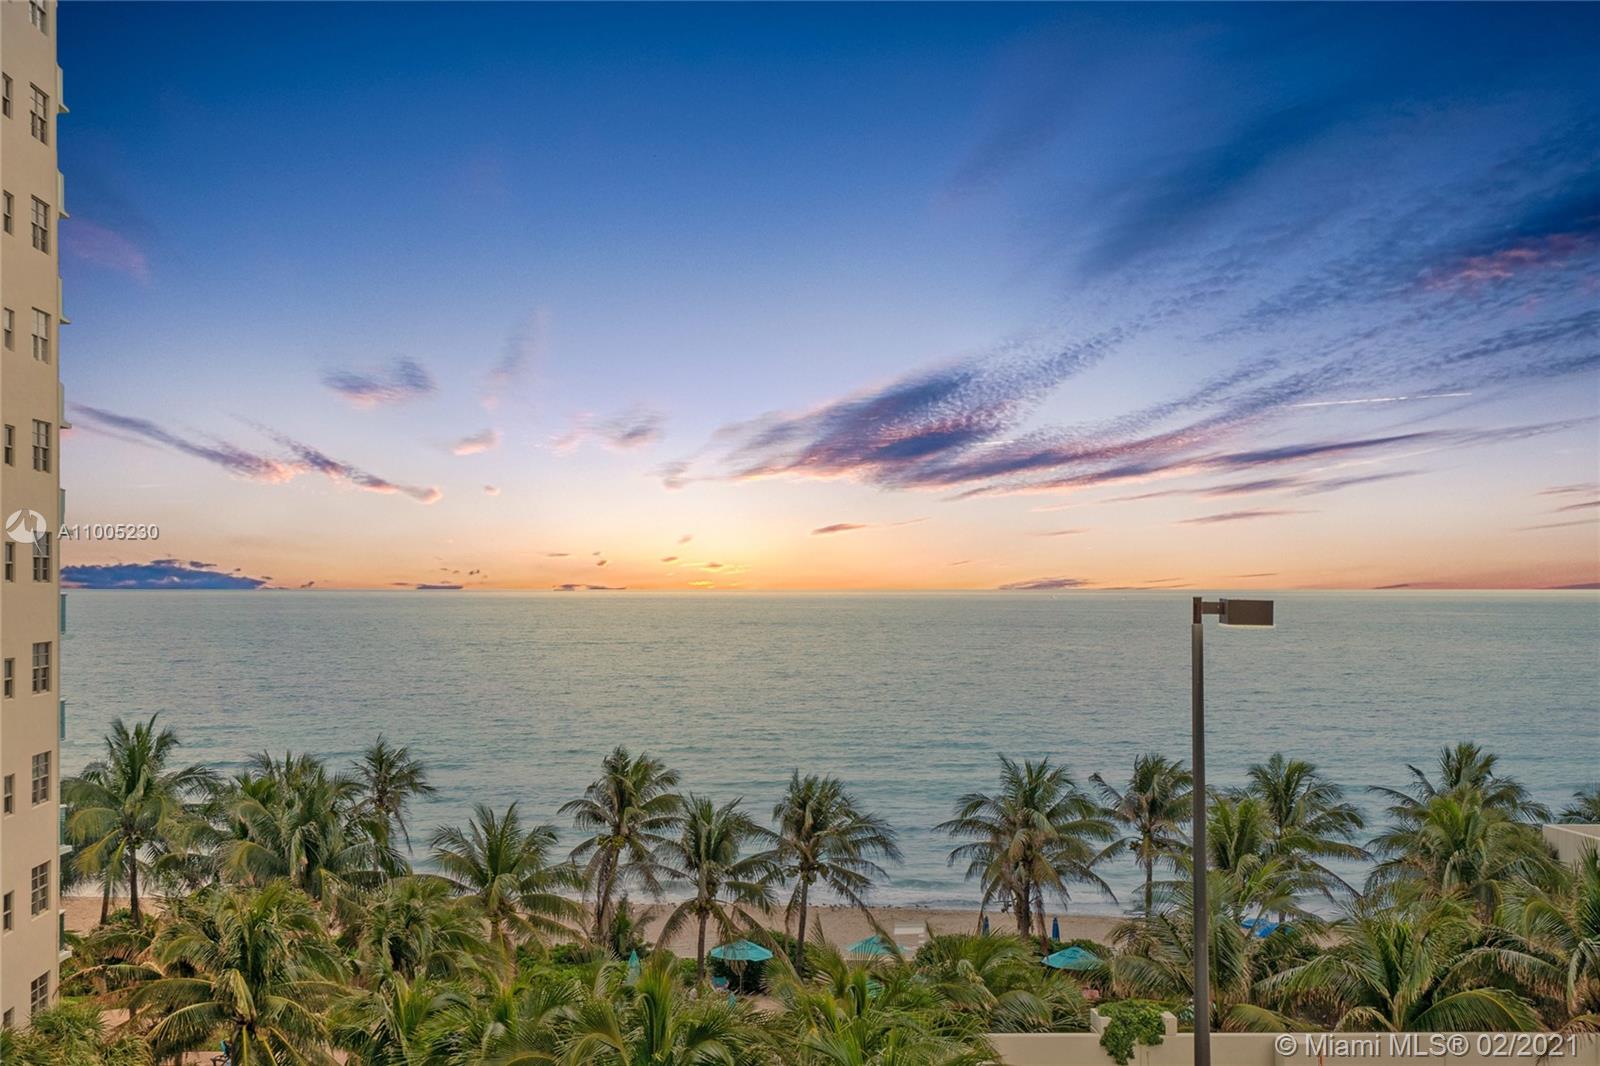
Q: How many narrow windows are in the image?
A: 9